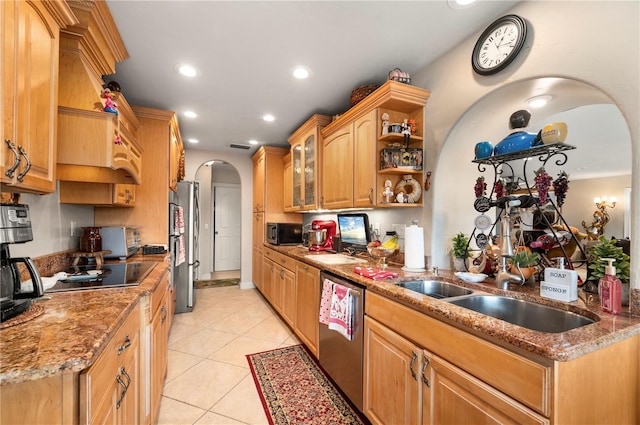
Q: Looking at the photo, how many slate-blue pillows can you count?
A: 0